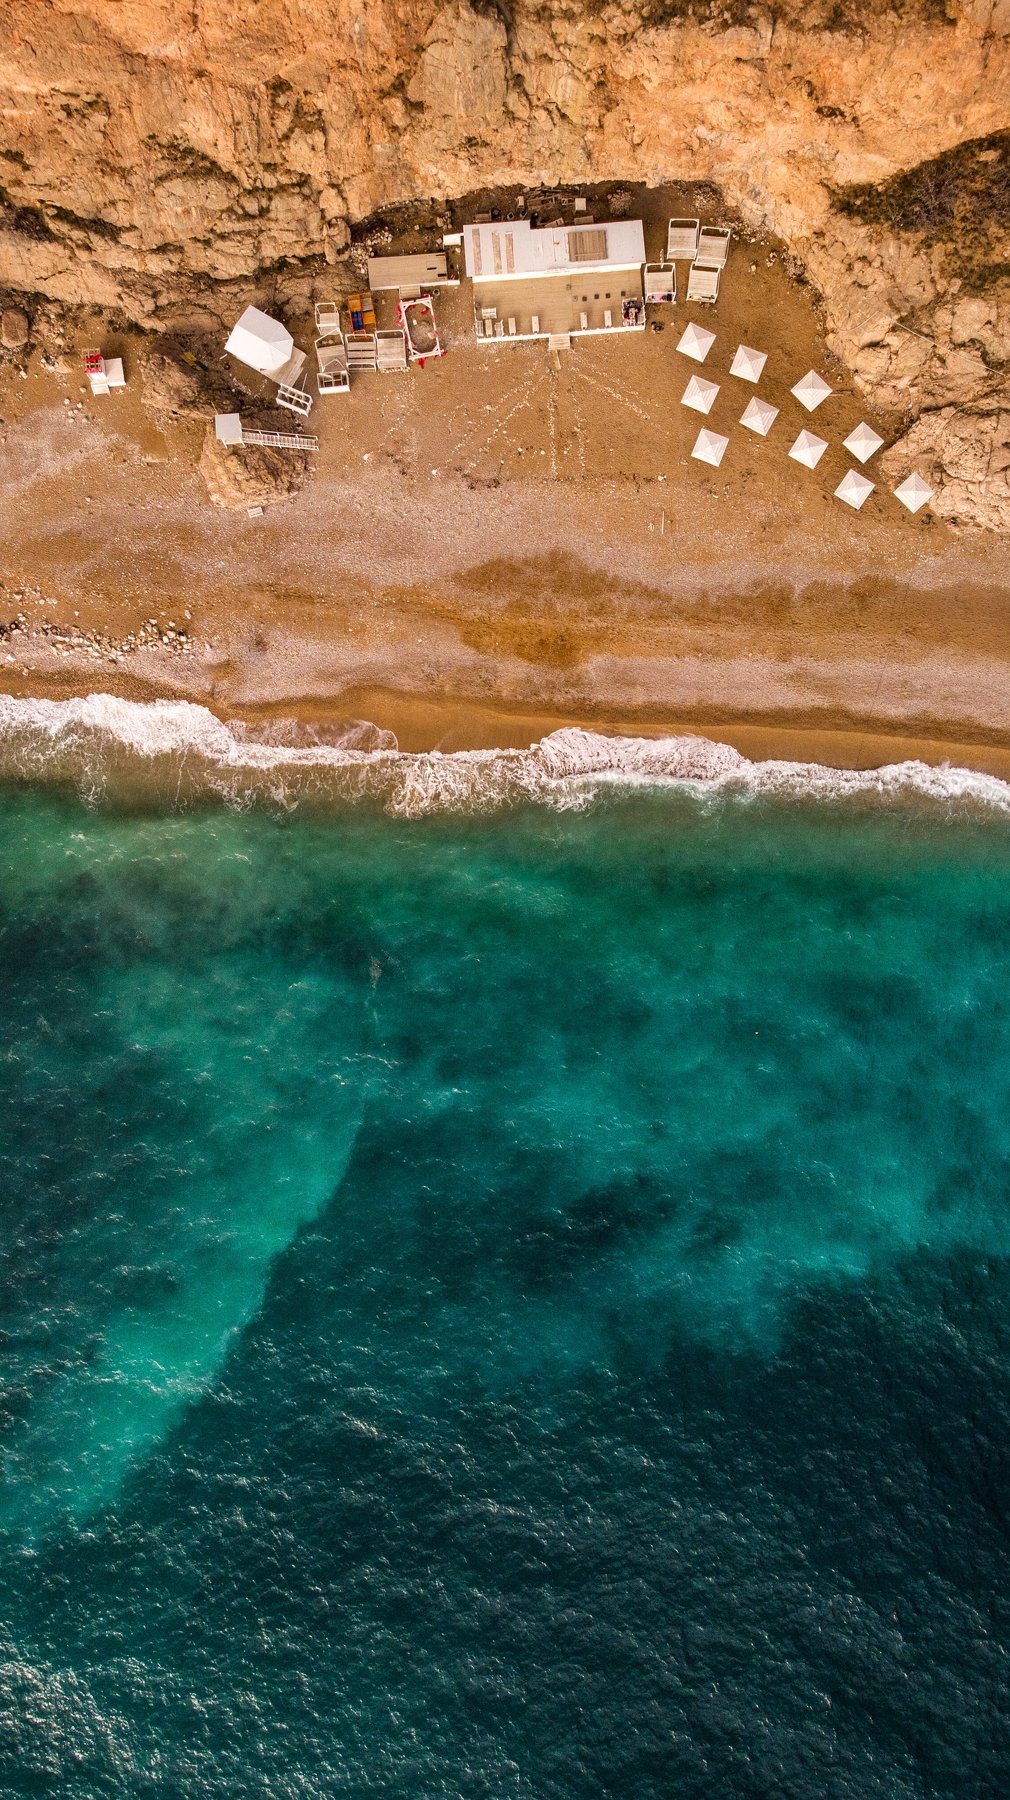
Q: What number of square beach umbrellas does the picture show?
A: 10